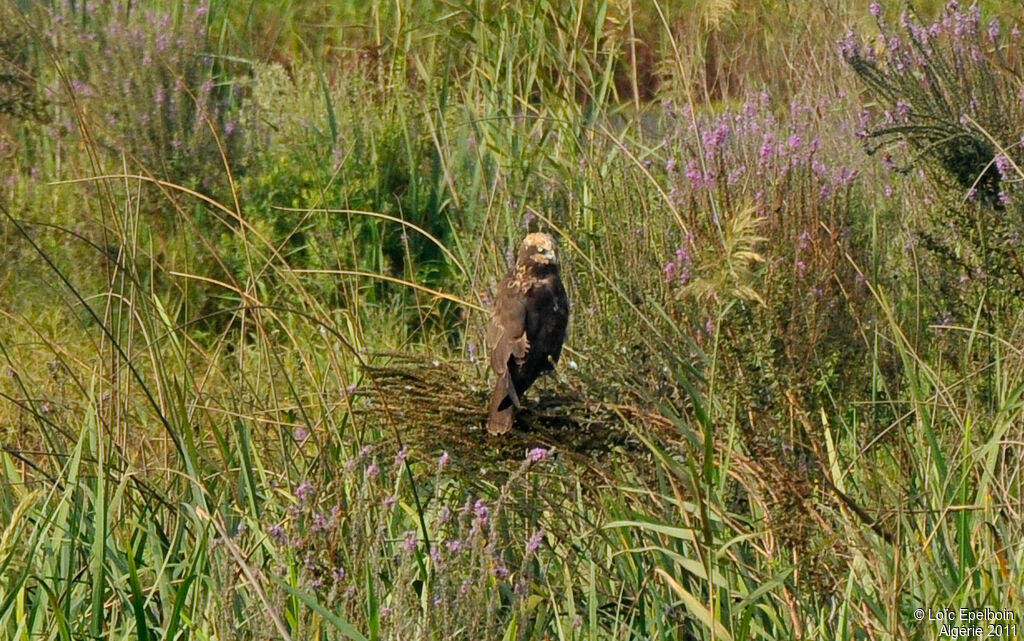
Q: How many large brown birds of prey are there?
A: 1